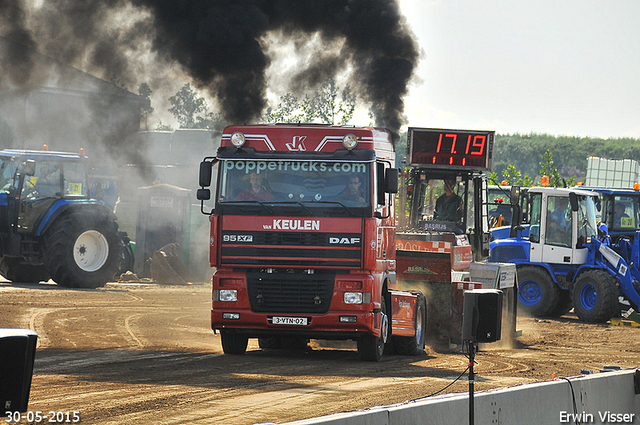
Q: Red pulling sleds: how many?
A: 1